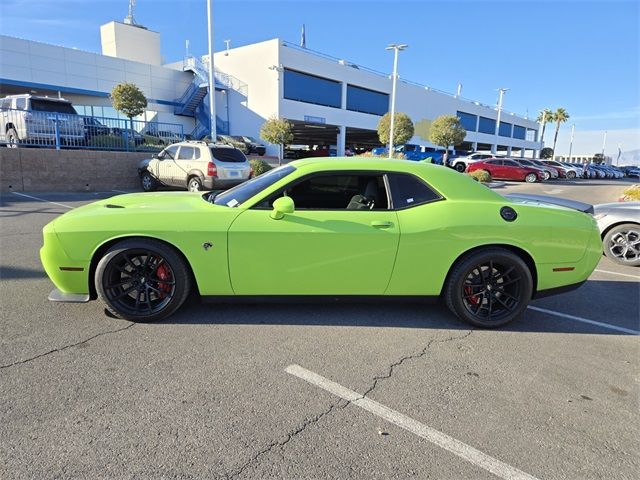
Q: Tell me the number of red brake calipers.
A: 2